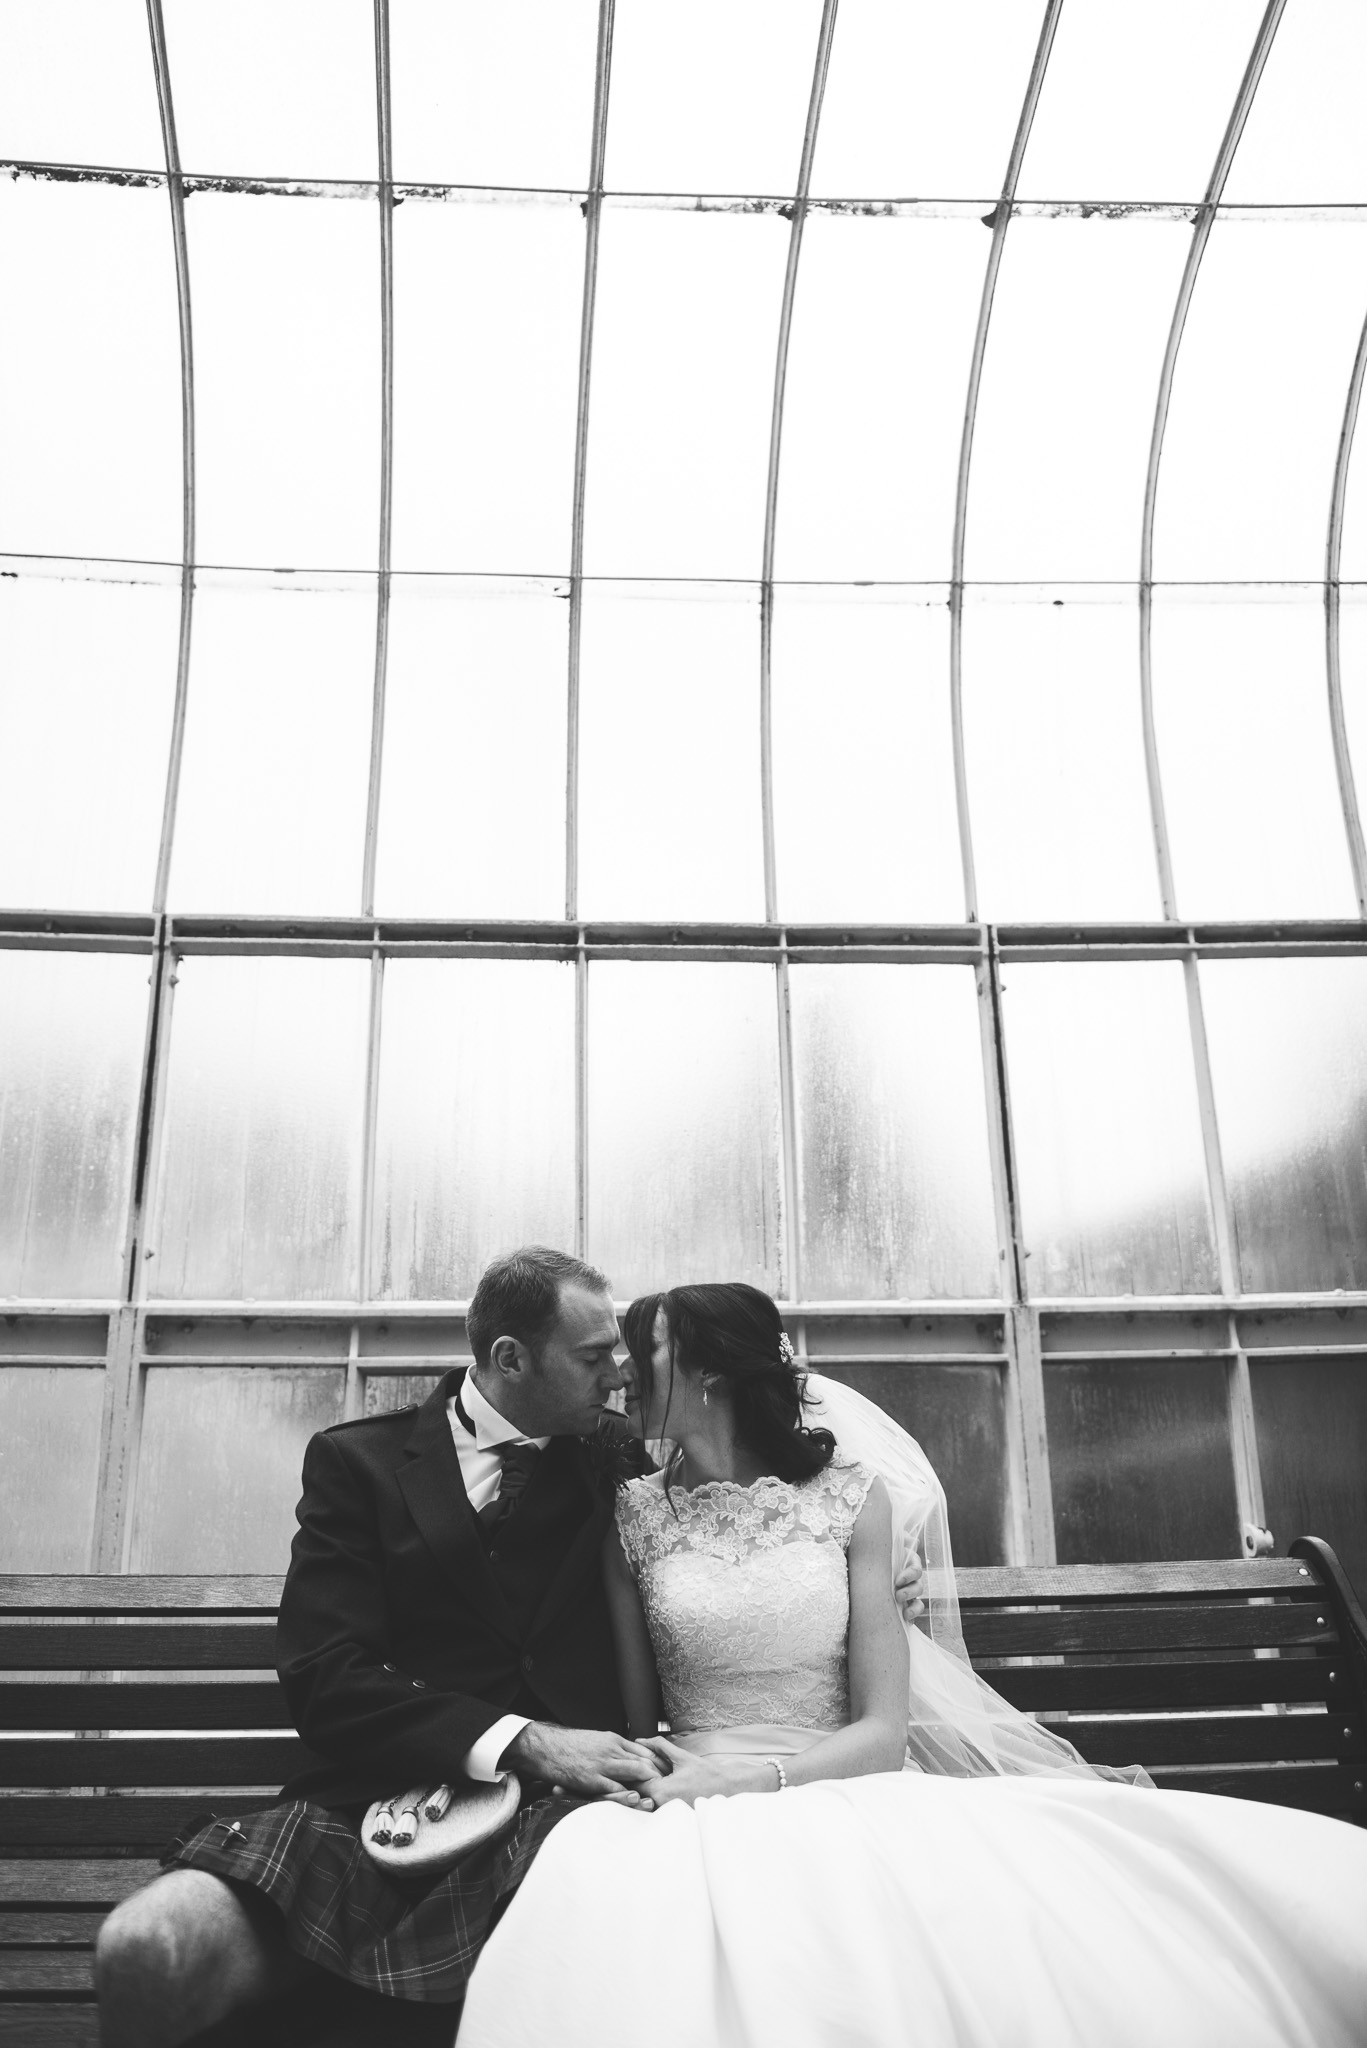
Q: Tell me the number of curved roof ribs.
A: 7